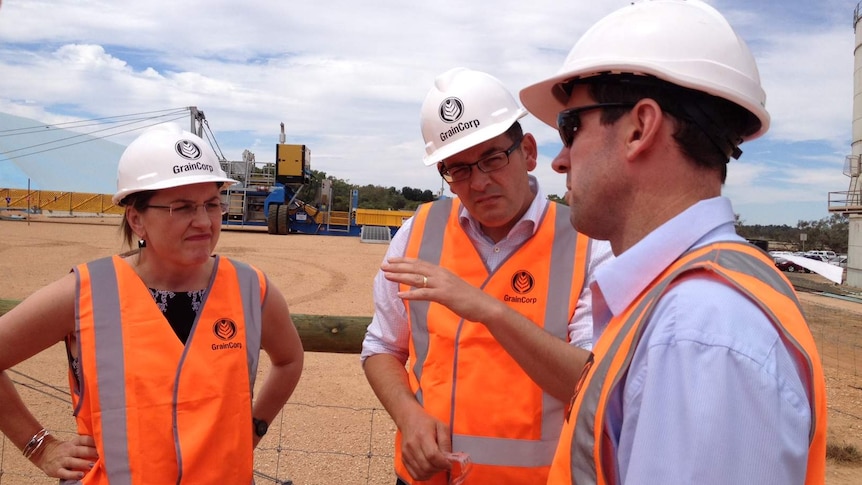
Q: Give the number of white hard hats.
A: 3